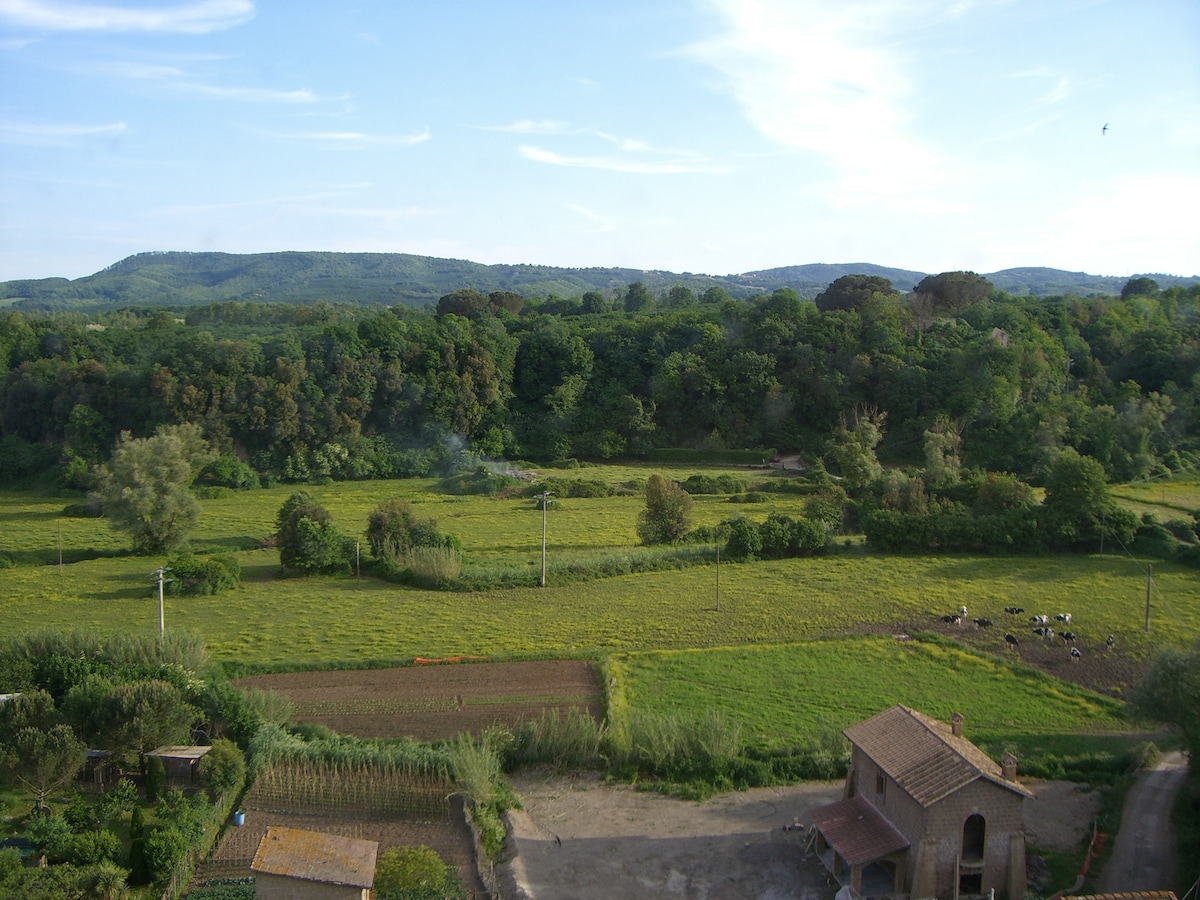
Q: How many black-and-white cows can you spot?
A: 11